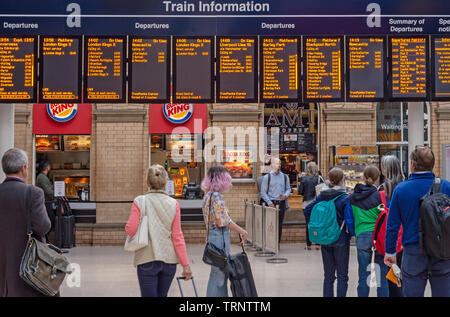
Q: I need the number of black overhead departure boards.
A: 11